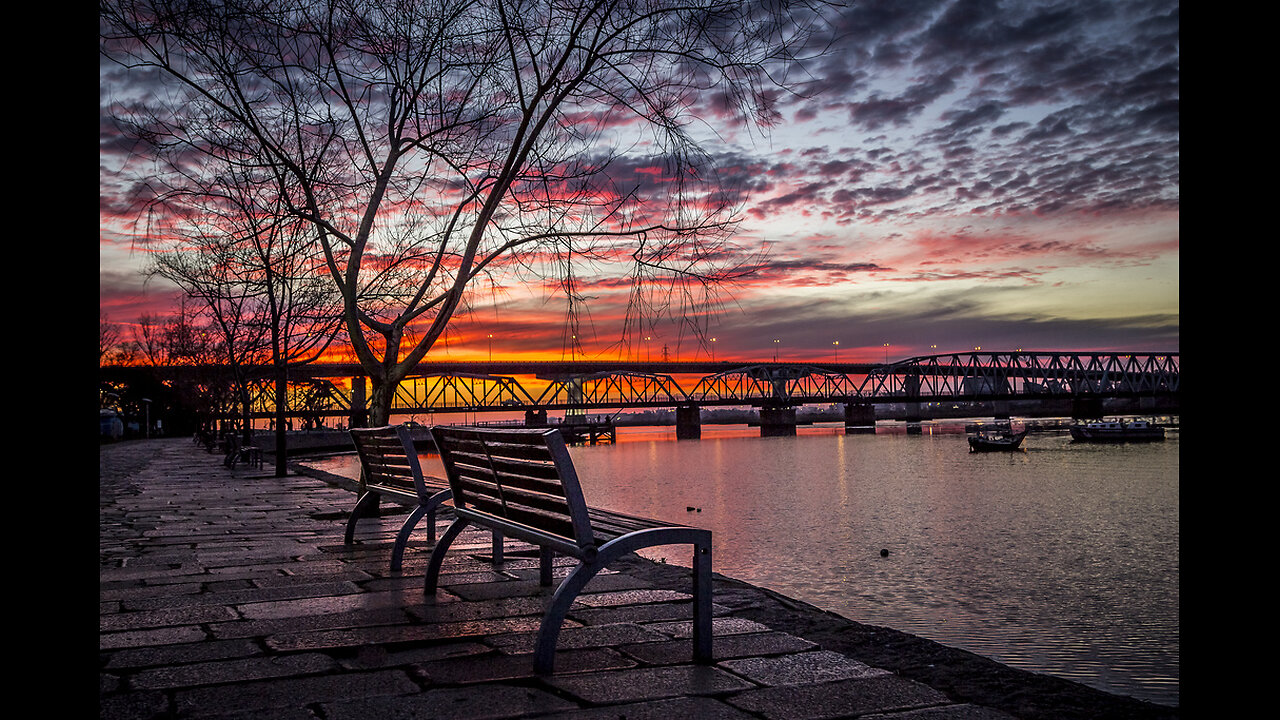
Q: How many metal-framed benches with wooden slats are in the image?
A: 2